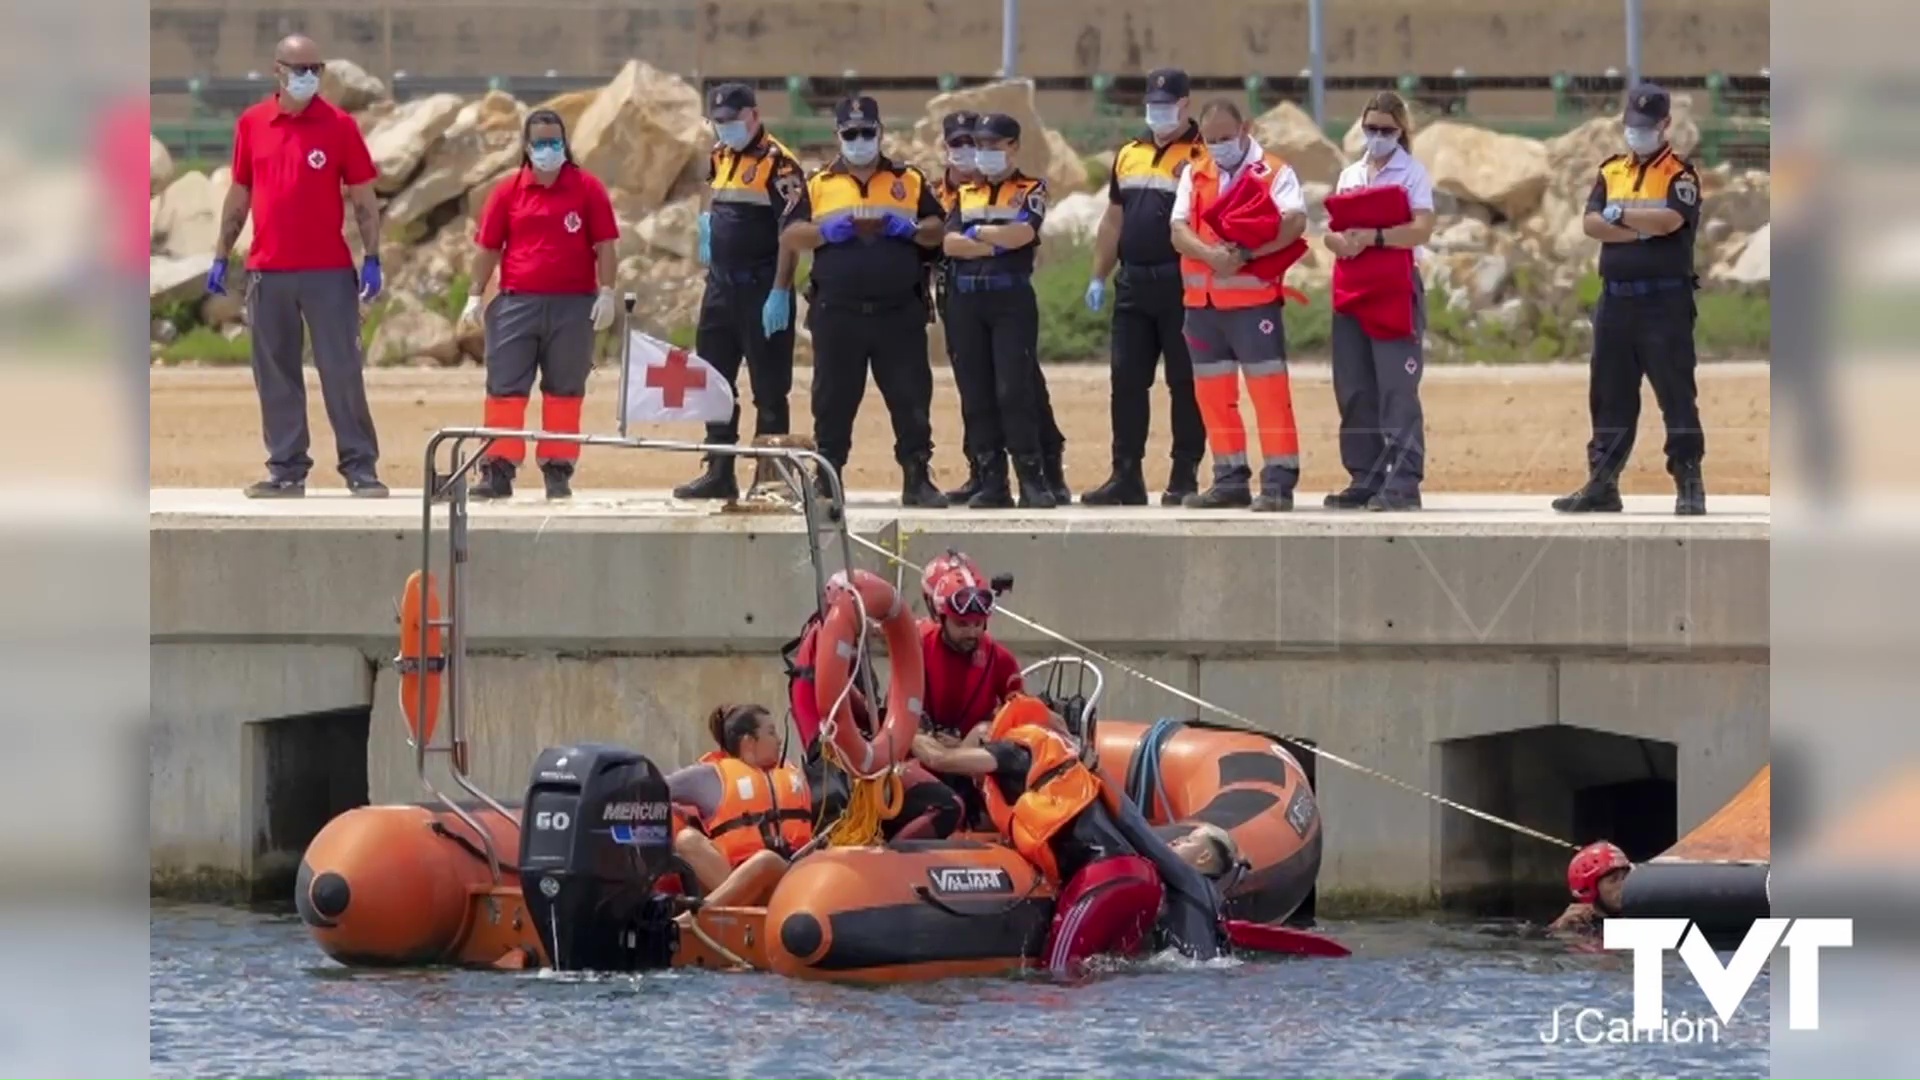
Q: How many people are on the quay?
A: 10